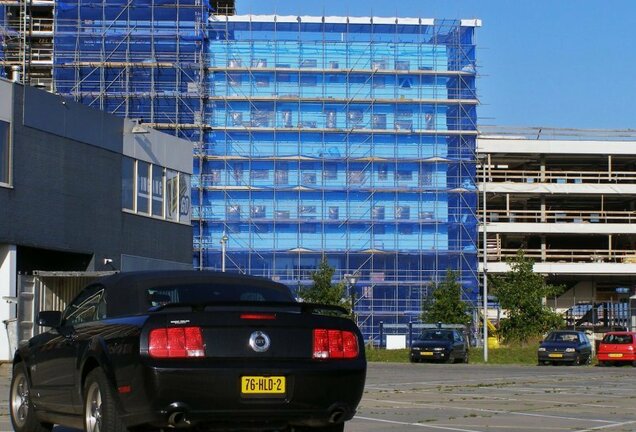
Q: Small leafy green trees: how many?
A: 3